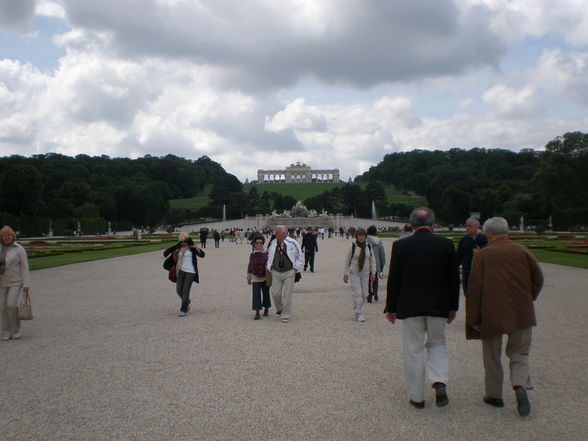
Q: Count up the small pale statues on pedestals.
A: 5